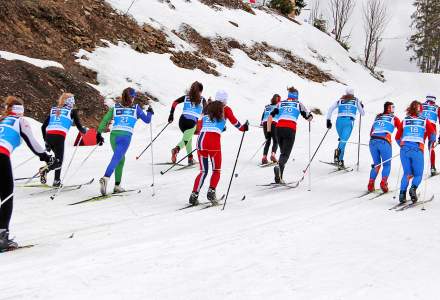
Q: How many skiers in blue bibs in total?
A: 11